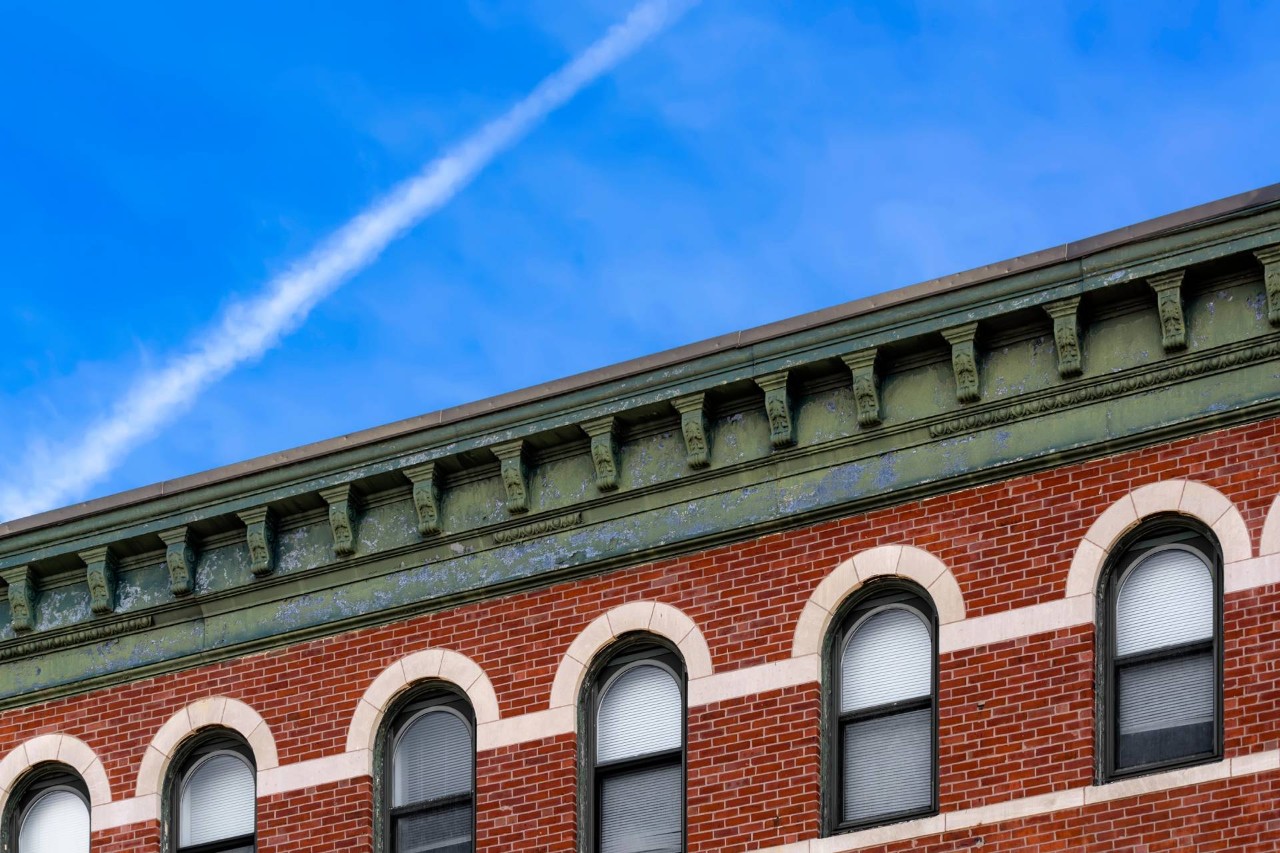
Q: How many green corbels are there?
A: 15